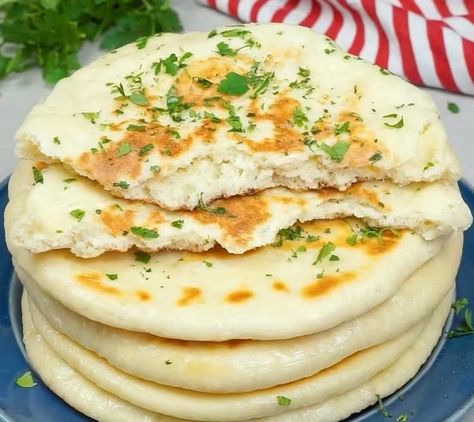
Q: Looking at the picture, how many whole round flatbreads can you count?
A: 4